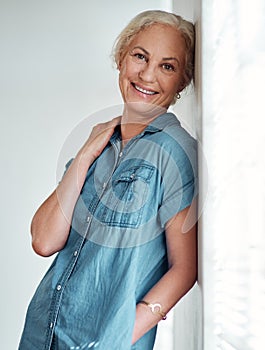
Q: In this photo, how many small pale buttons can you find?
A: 7